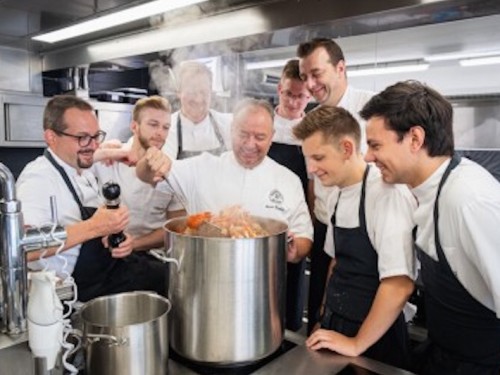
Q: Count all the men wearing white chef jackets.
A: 8